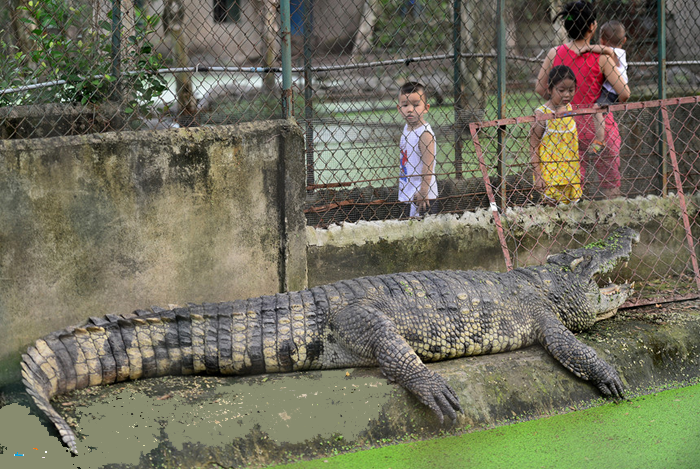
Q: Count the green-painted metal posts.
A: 6